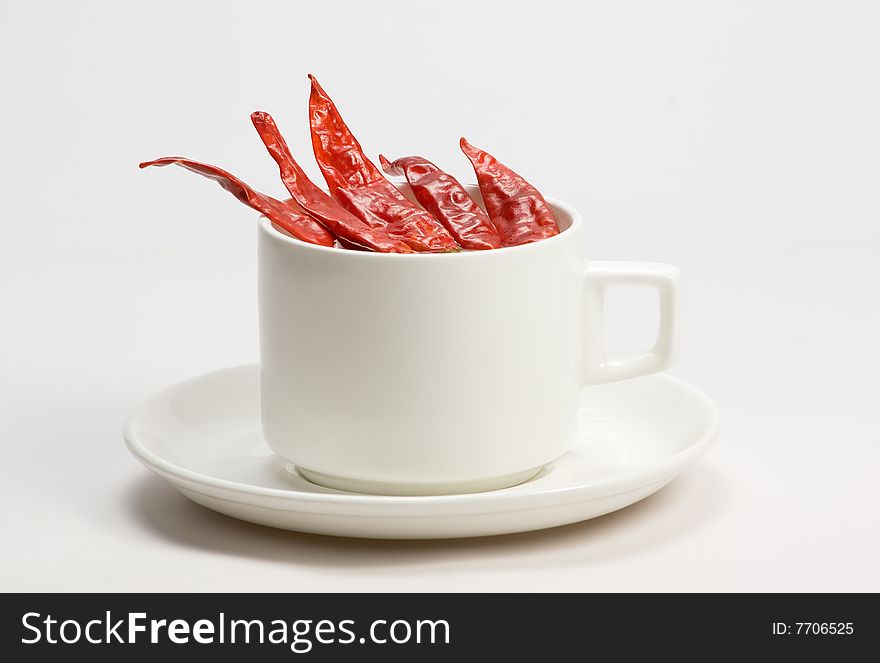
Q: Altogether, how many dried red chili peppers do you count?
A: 5